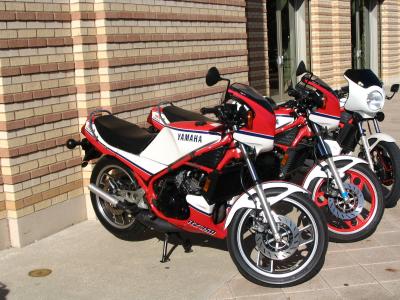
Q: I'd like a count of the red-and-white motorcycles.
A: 2